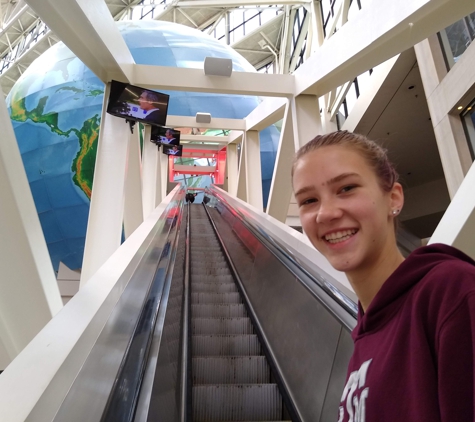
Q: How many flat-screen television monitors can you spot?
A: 3